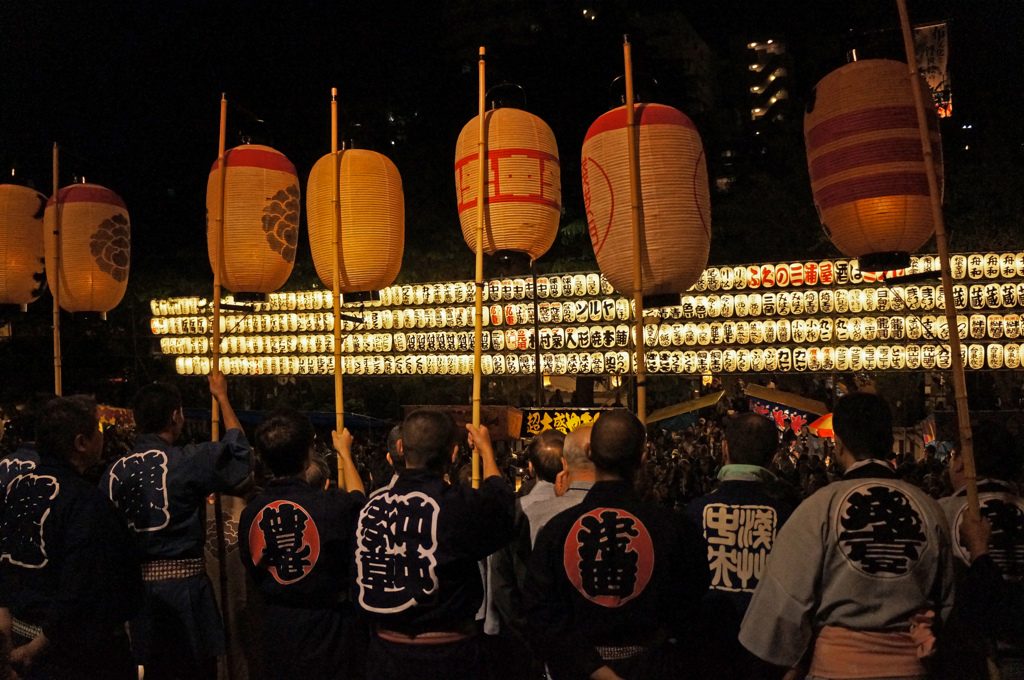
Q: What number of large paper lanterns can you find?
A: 7